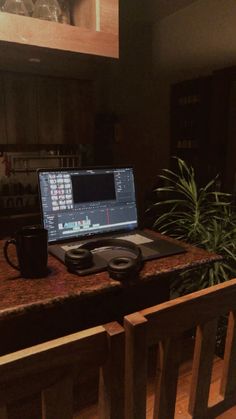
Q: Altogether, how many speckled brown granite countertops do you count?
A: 1